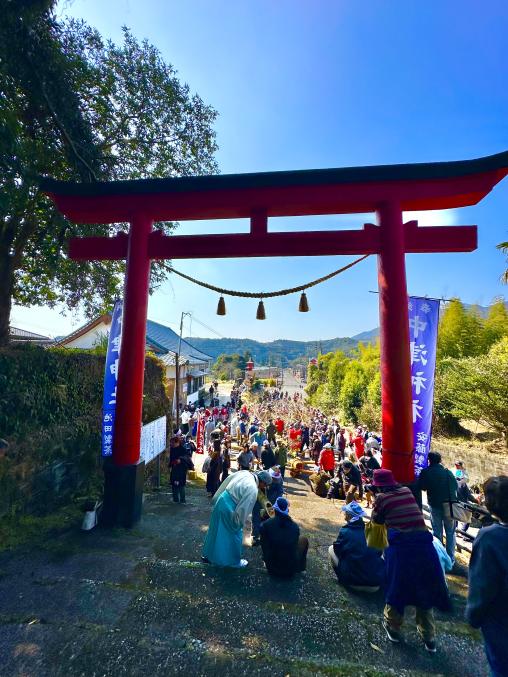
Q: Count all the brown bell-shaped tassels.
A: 3